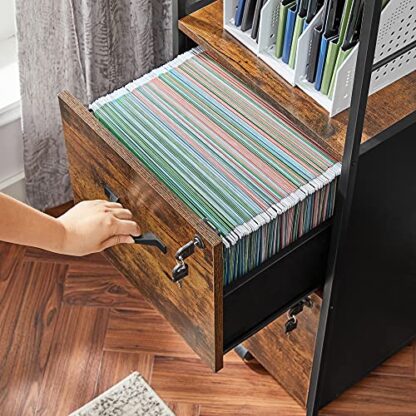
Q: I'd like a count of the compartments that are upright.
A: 3